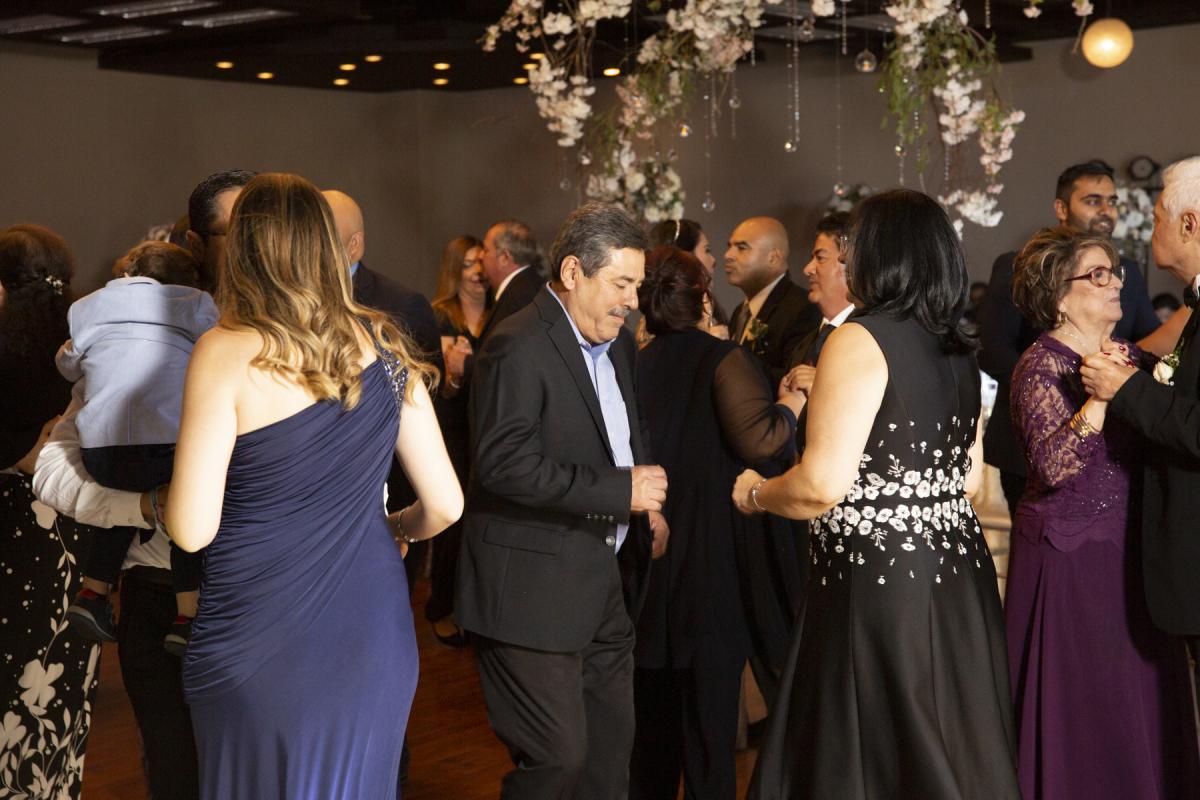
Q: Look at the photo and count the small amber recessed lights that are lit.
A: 11